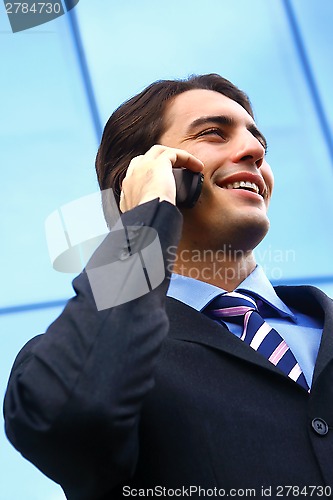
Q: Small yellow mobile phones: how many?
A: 0